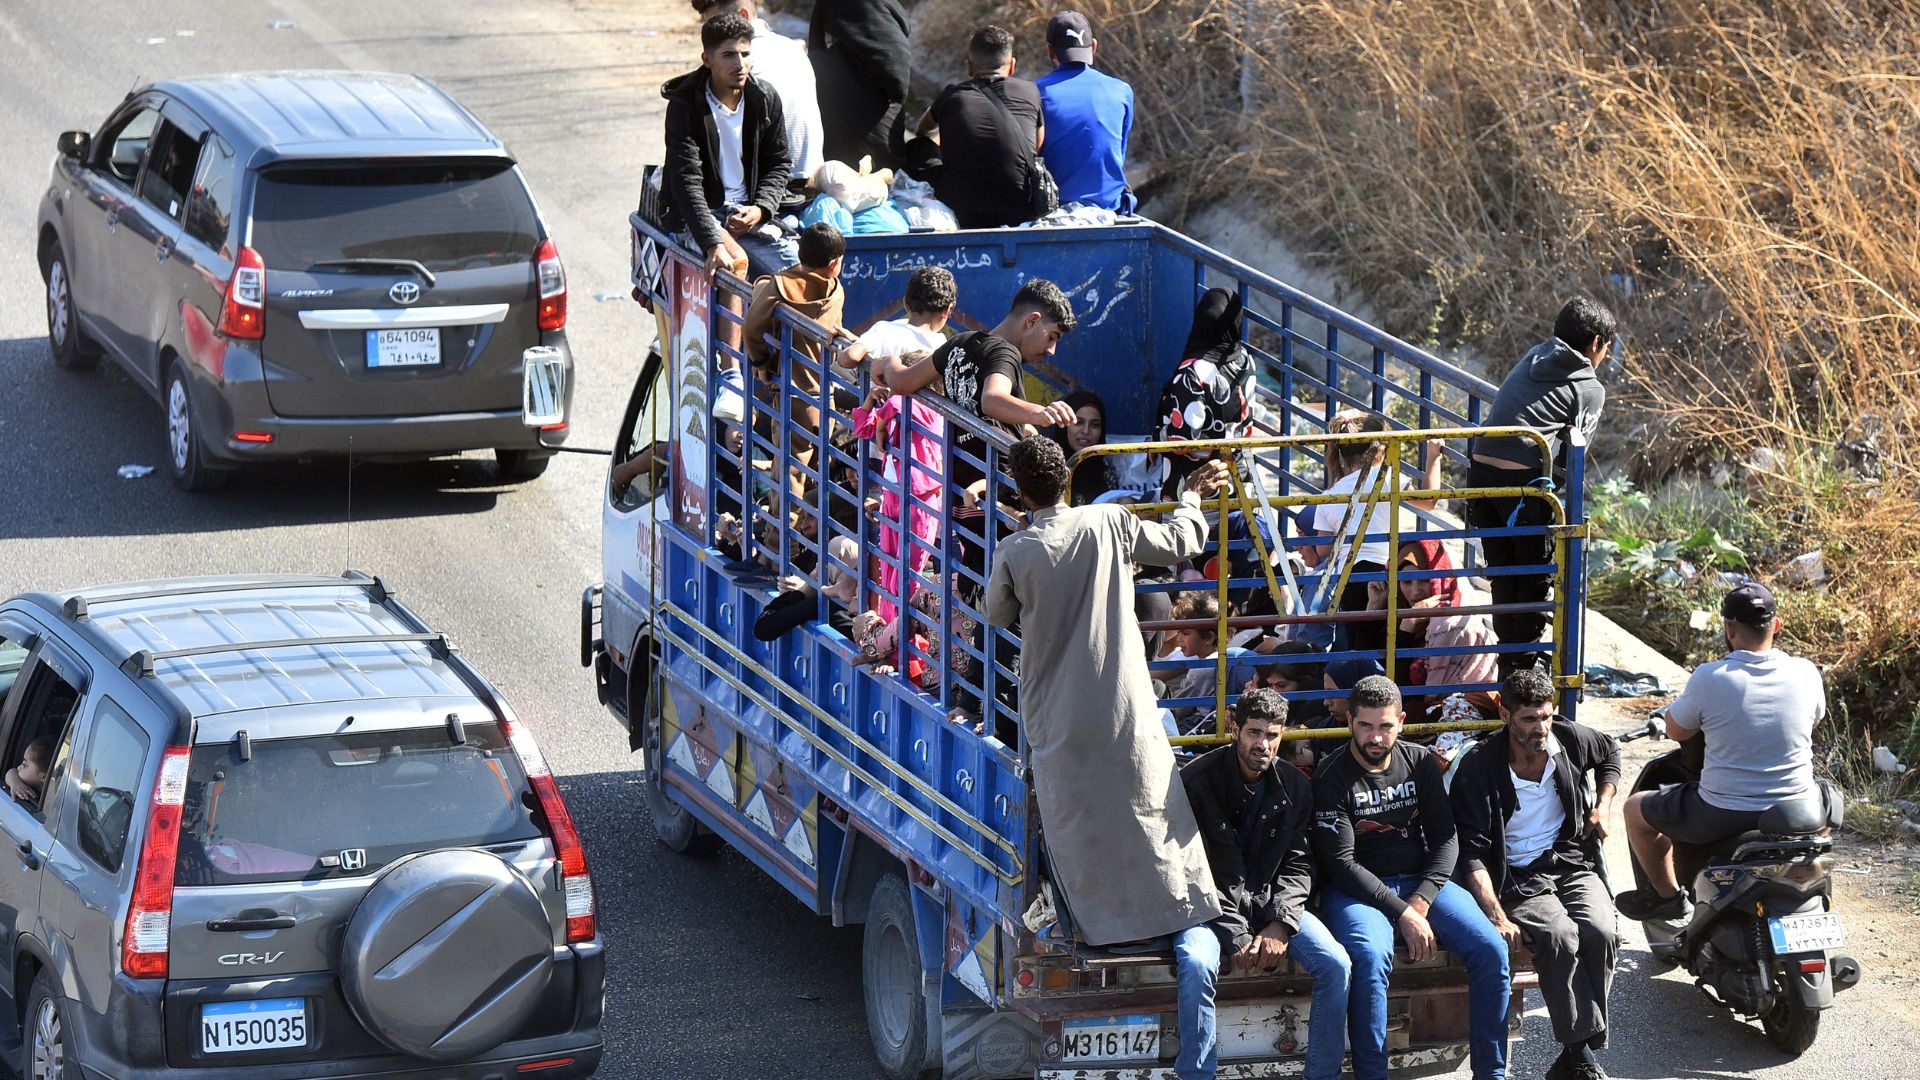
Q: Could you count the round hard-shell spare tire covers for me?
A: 1